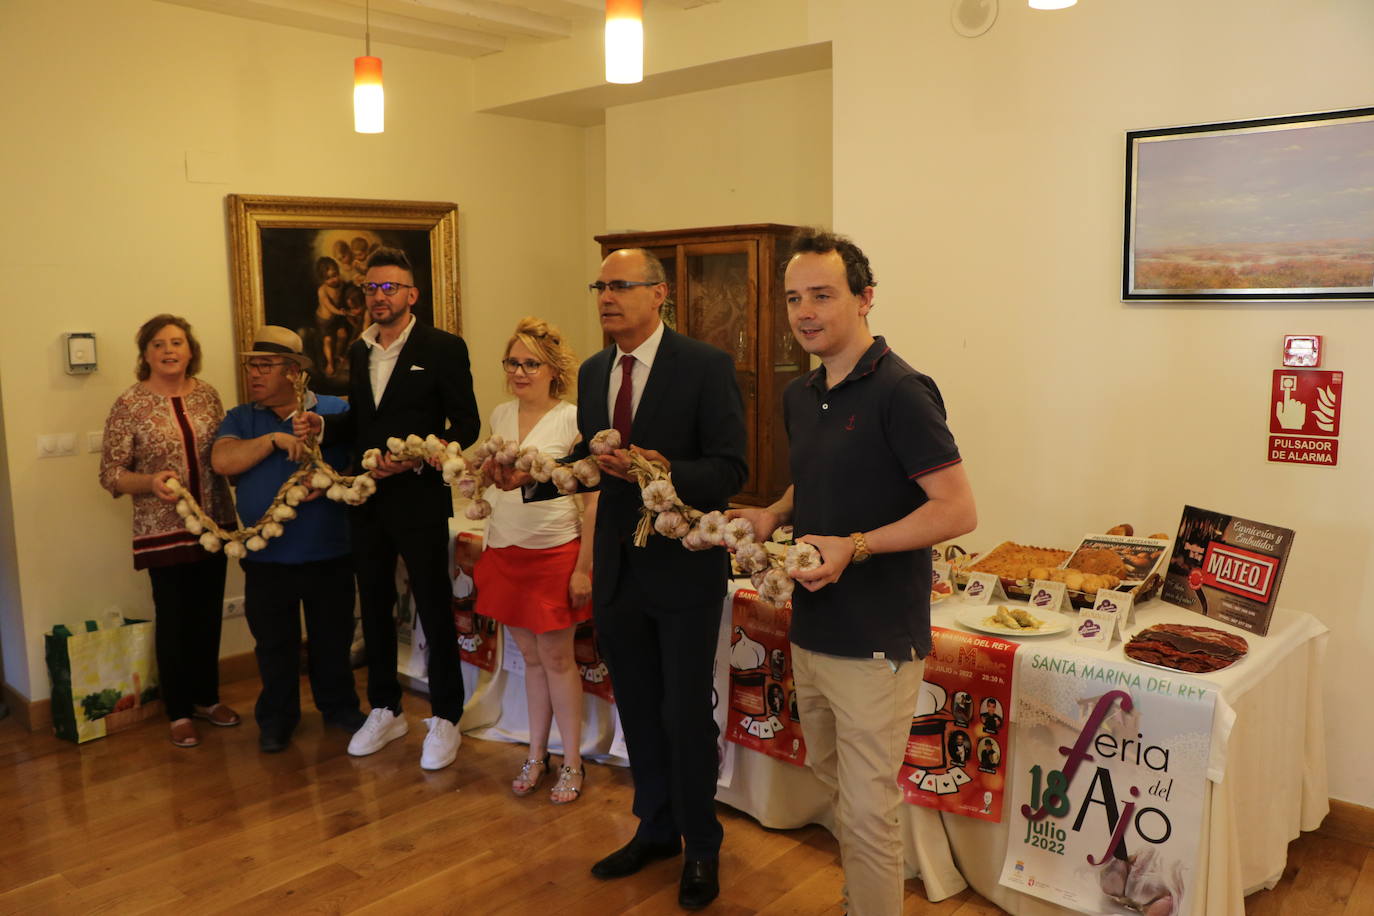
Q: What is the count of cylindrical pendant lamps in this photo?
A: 3